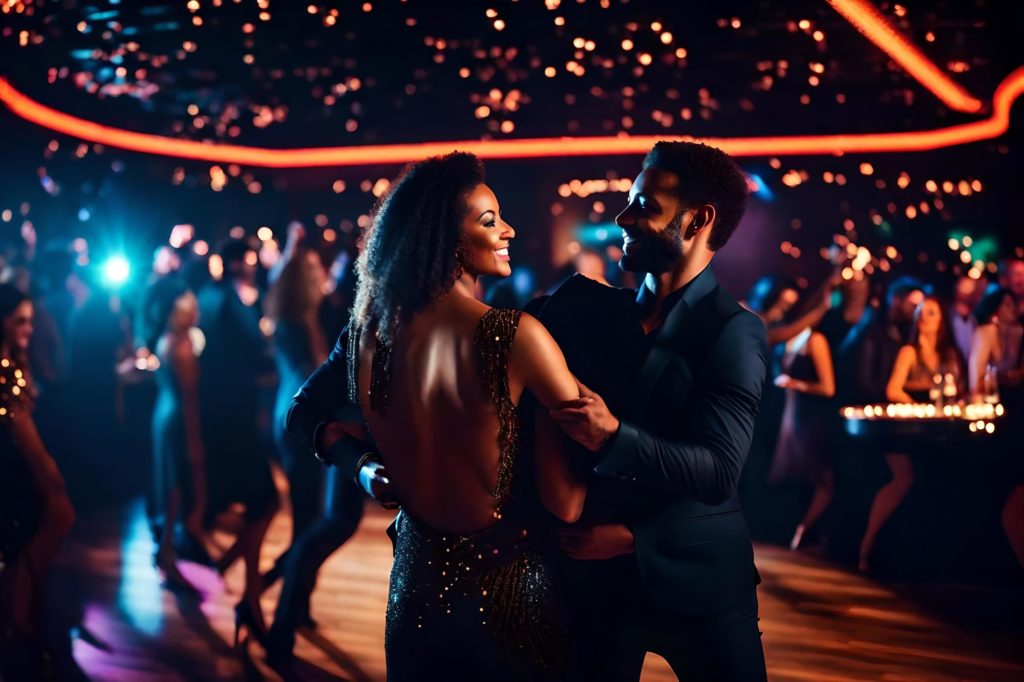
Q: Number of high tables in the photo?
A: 1